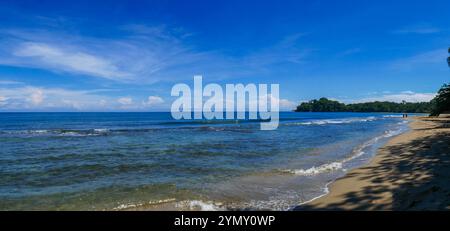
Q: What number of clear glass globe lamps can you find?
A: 0